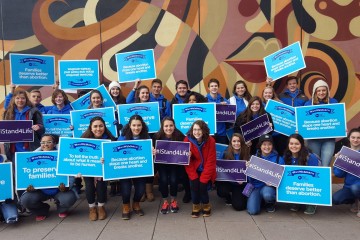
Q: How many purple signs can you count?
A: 7